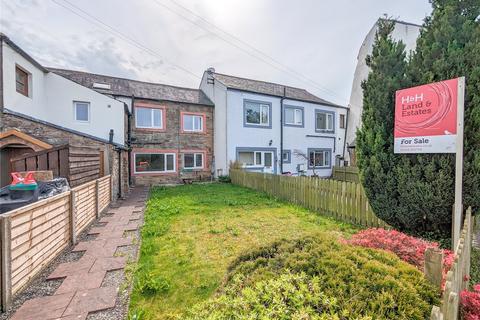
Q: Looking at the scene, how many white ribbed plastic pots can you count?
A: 0